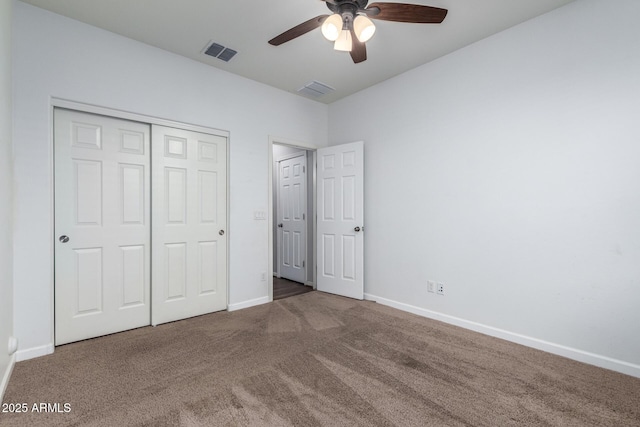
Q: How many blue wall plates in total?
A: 0